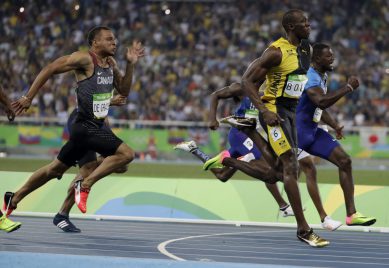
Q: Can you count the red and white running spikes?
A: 2